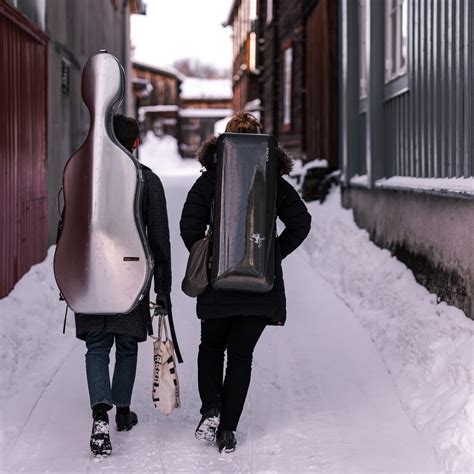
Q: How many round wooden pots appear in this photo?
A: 0